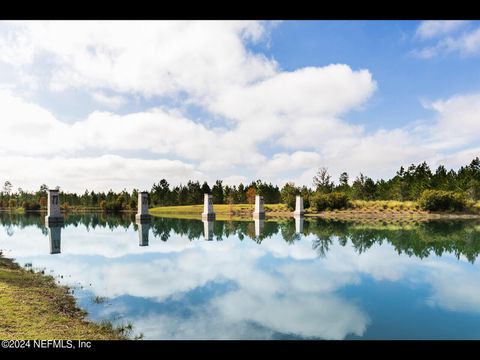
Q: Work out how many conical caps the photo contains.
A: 0